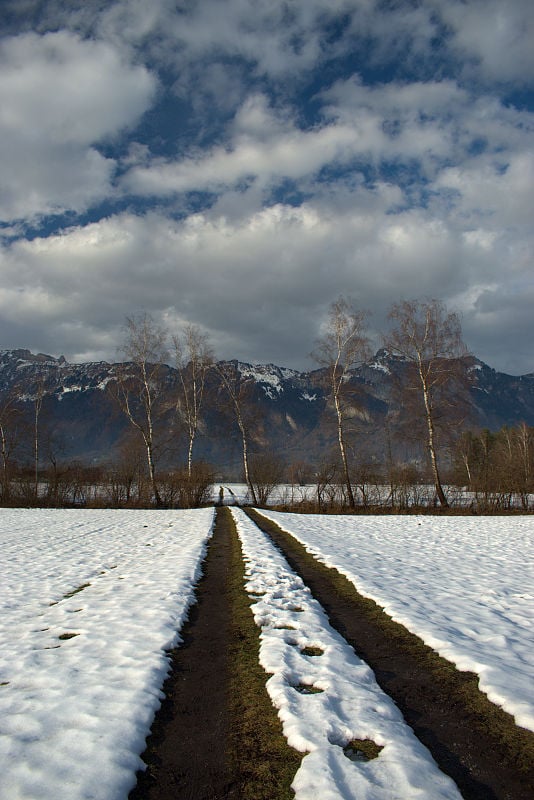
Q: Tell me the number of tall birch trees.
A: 5